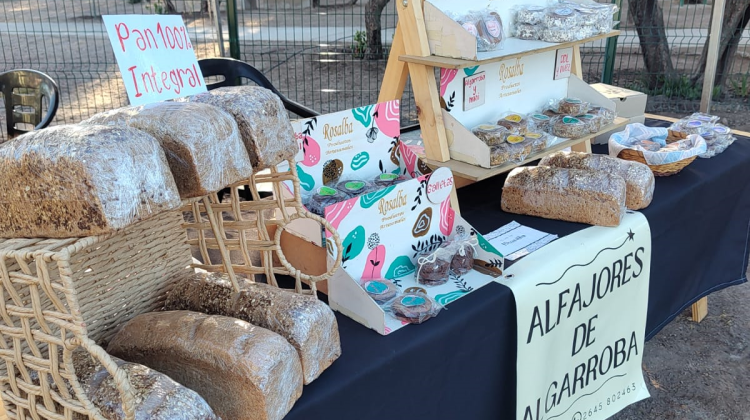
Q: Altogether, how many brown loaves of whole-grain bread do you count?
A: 8